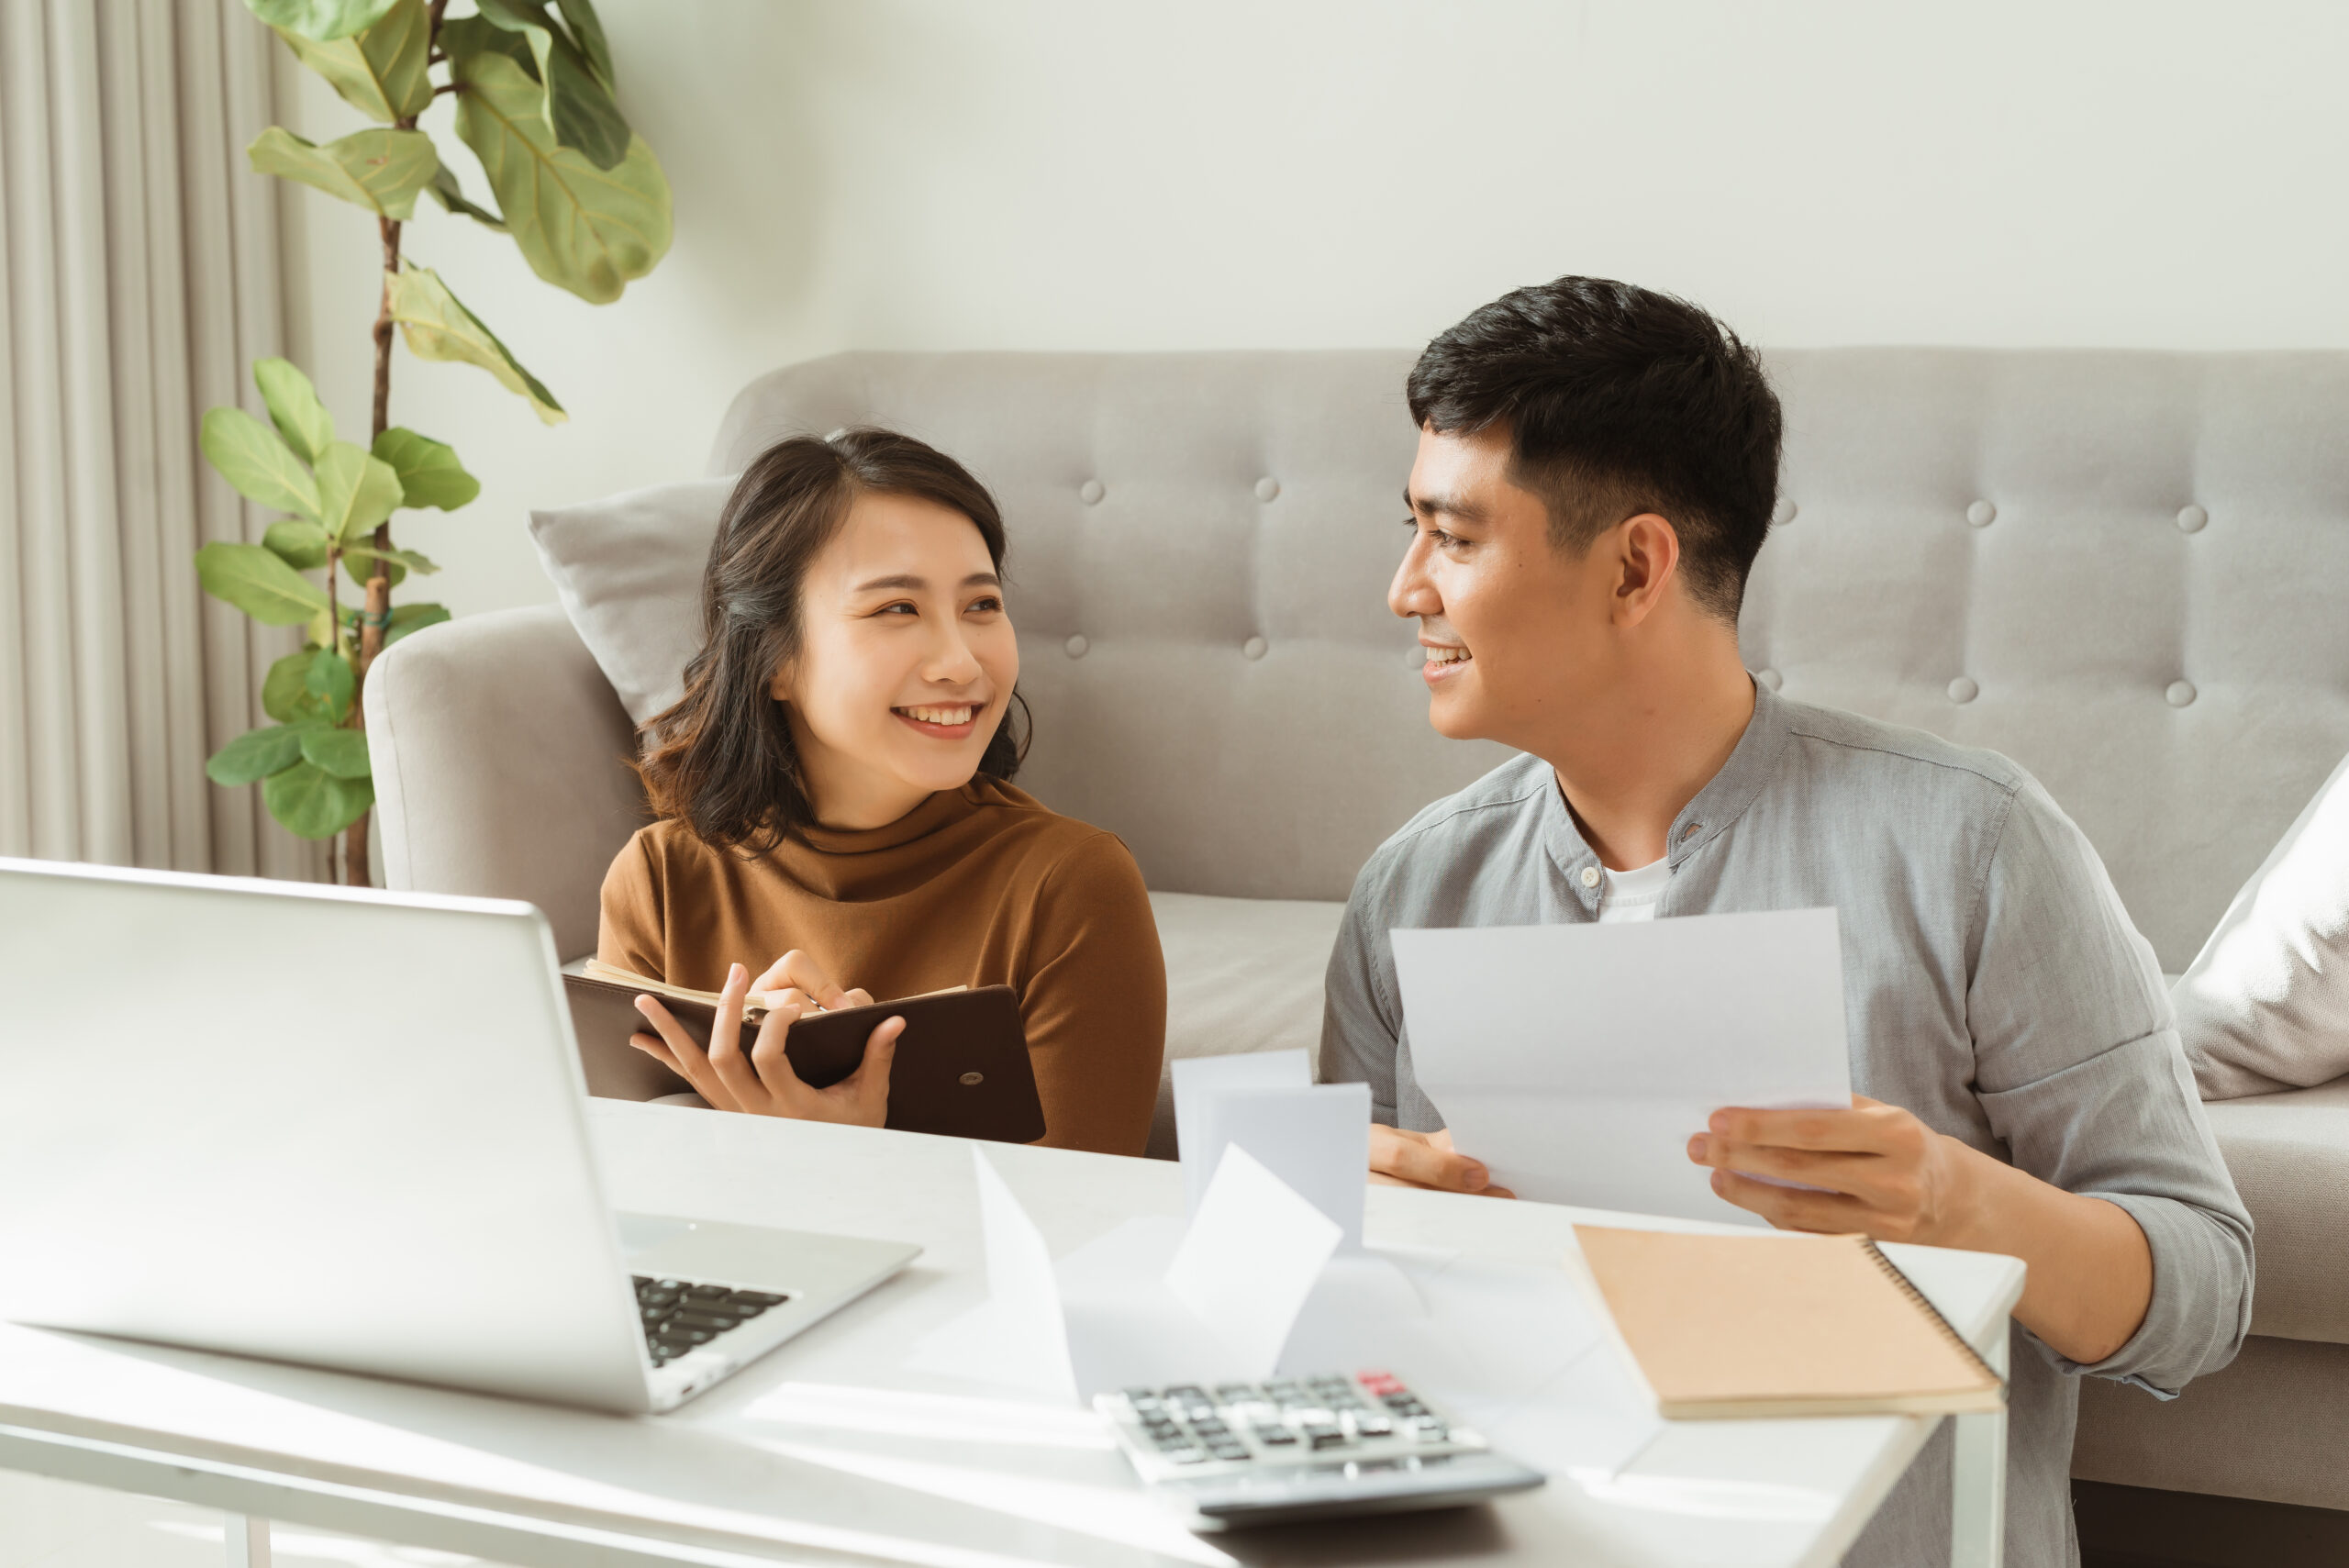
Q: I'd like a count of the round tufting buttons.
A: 11